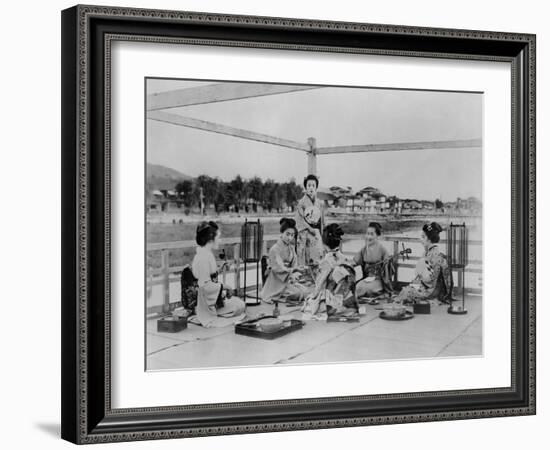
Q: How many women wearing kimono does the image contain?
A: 6